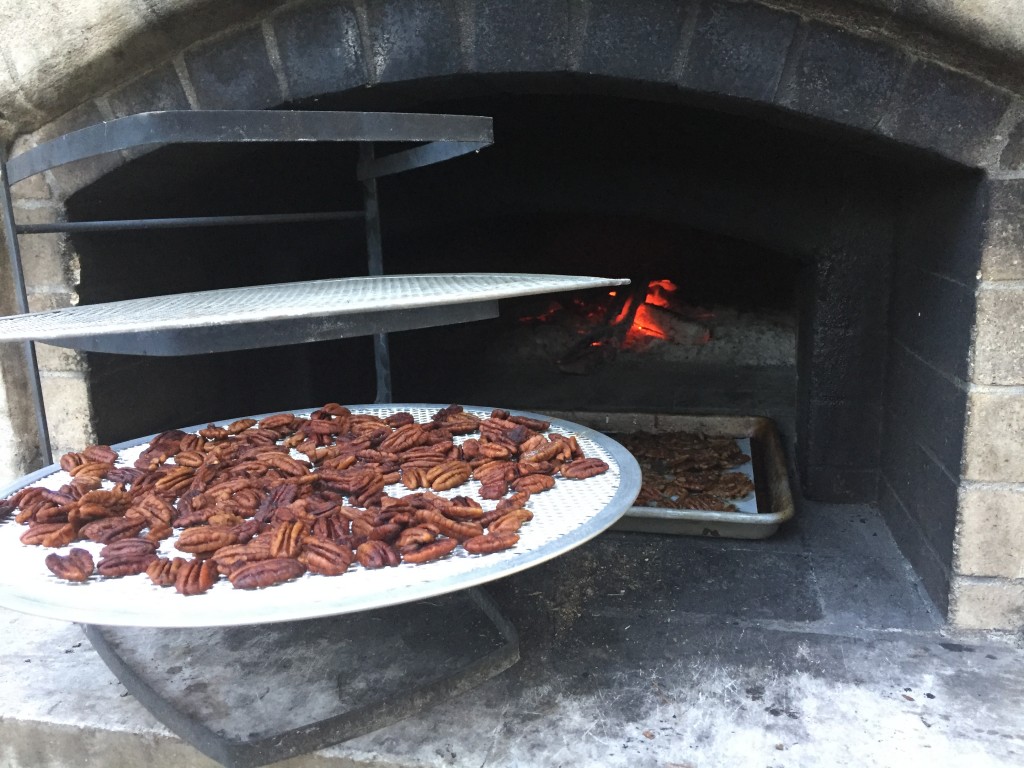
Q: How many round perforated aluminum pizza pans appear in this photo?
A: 2